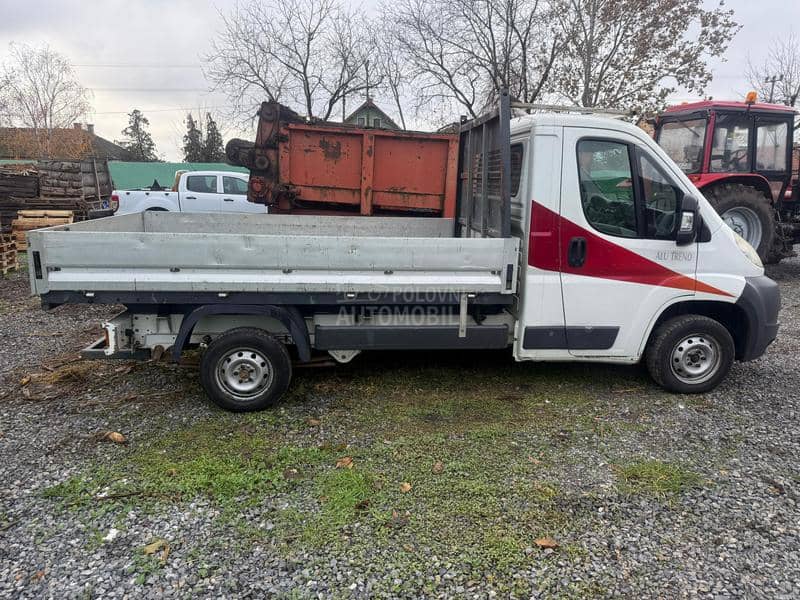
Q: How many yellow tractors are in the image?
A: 0